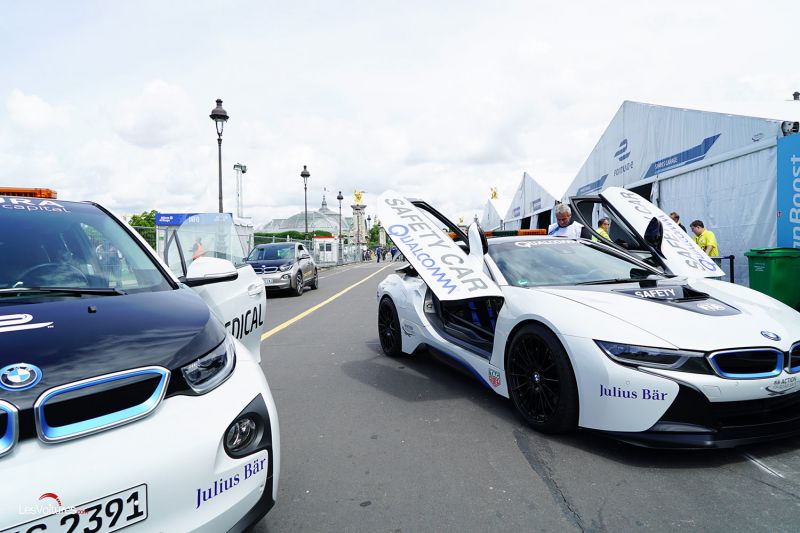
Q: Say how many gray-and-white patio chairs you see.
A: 0